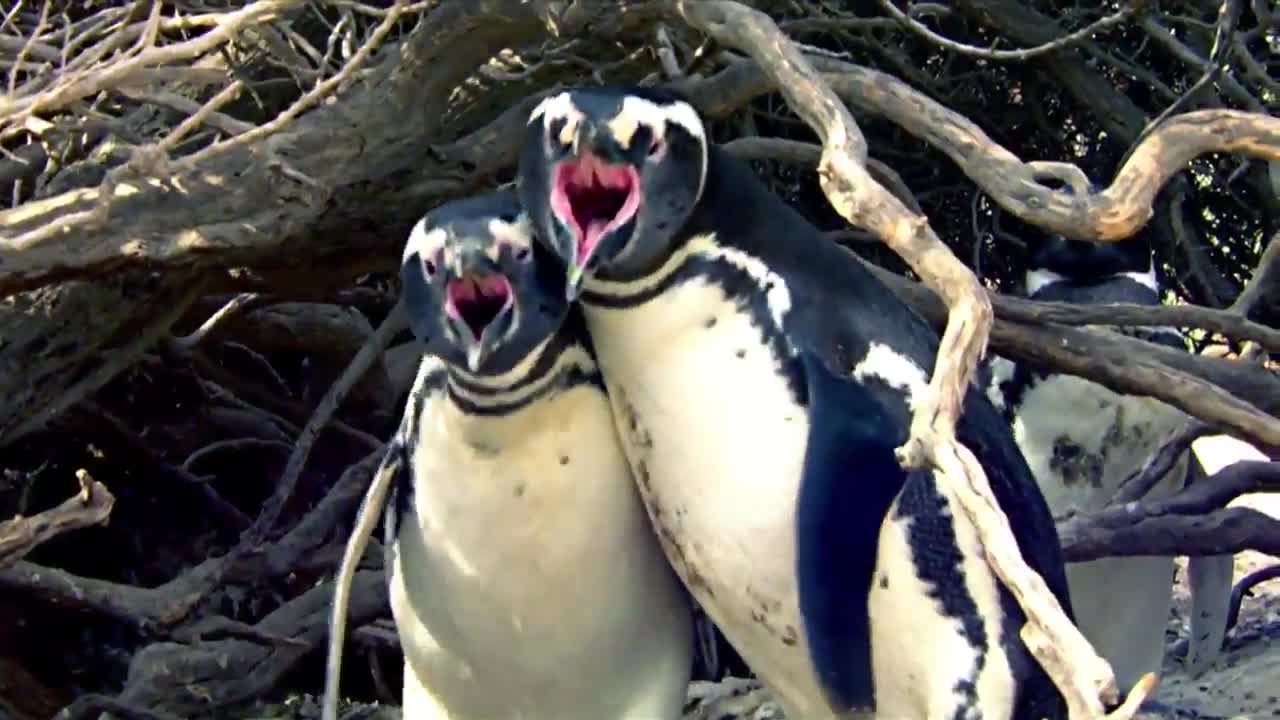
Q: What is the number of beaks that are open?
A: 2